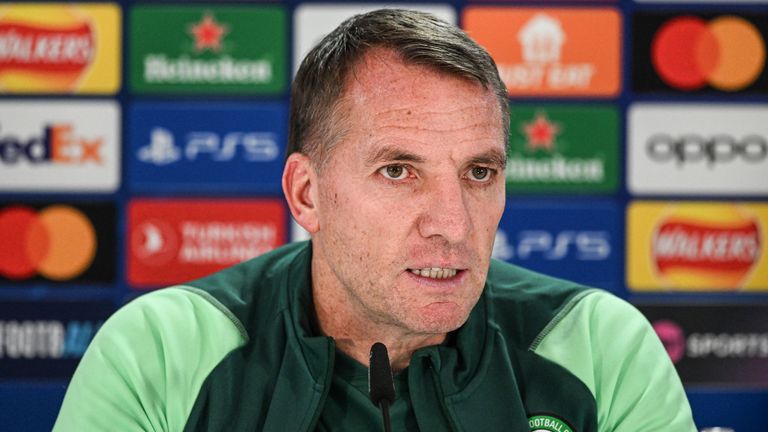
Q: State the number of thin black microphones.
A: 1